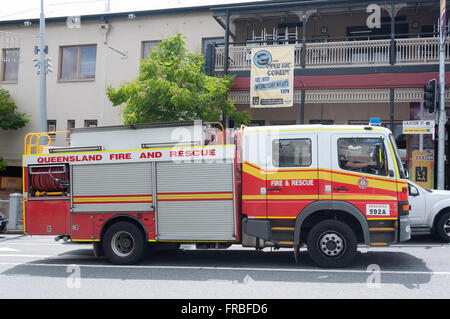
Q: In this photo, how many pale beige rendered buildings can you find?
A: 1